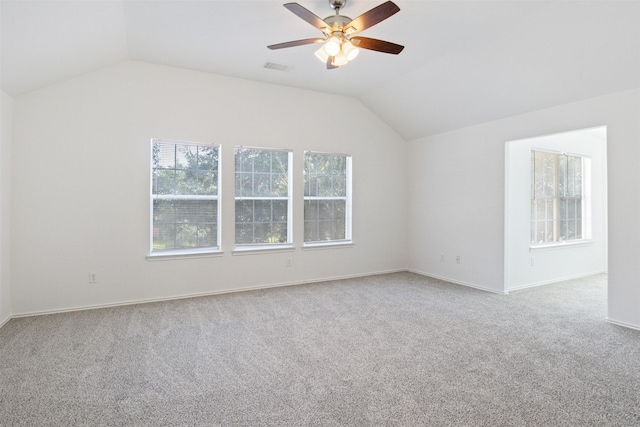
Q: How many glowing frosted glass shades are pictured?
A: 4